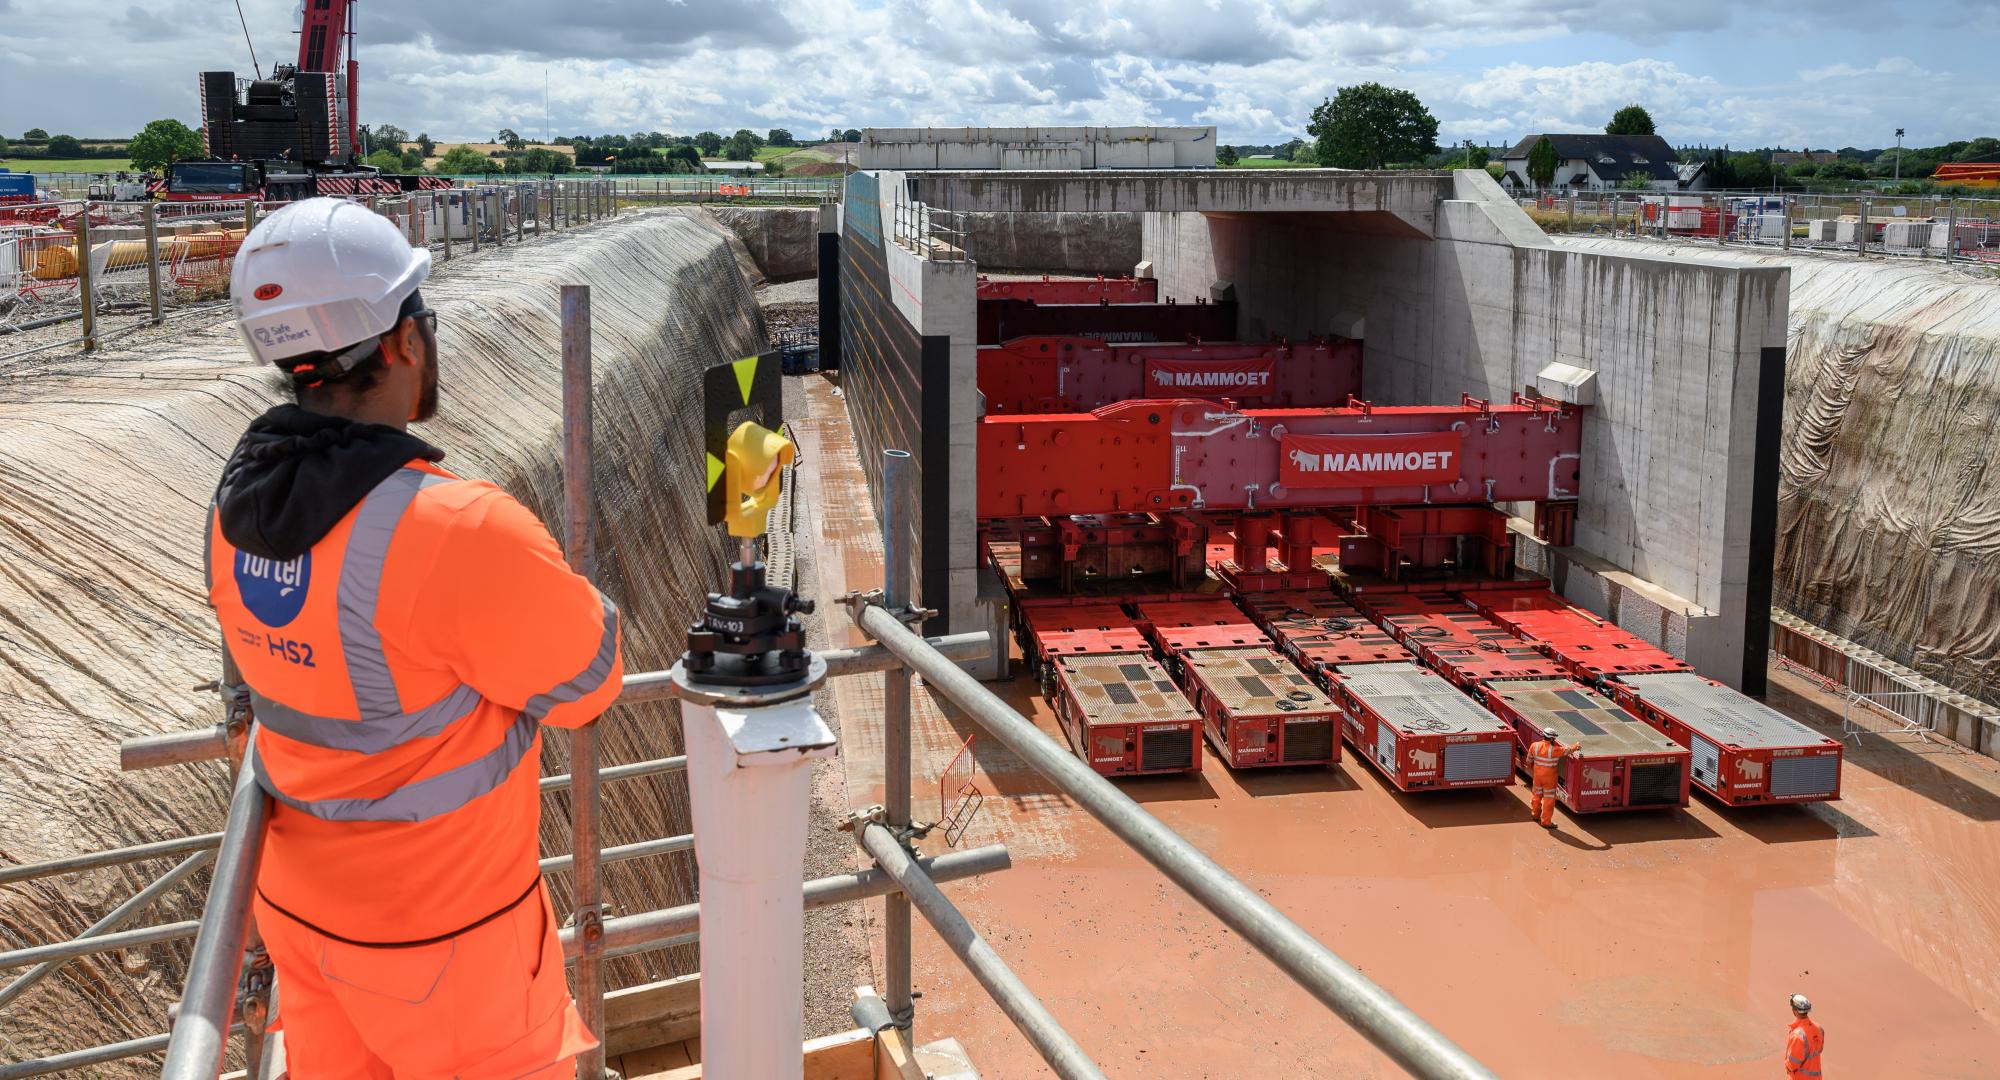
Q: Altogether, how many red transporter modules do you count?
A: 5